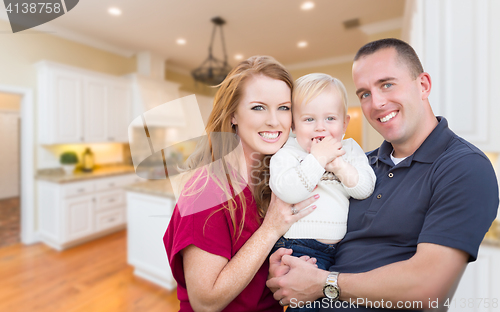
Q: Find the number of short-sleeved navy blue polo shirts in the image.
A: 1